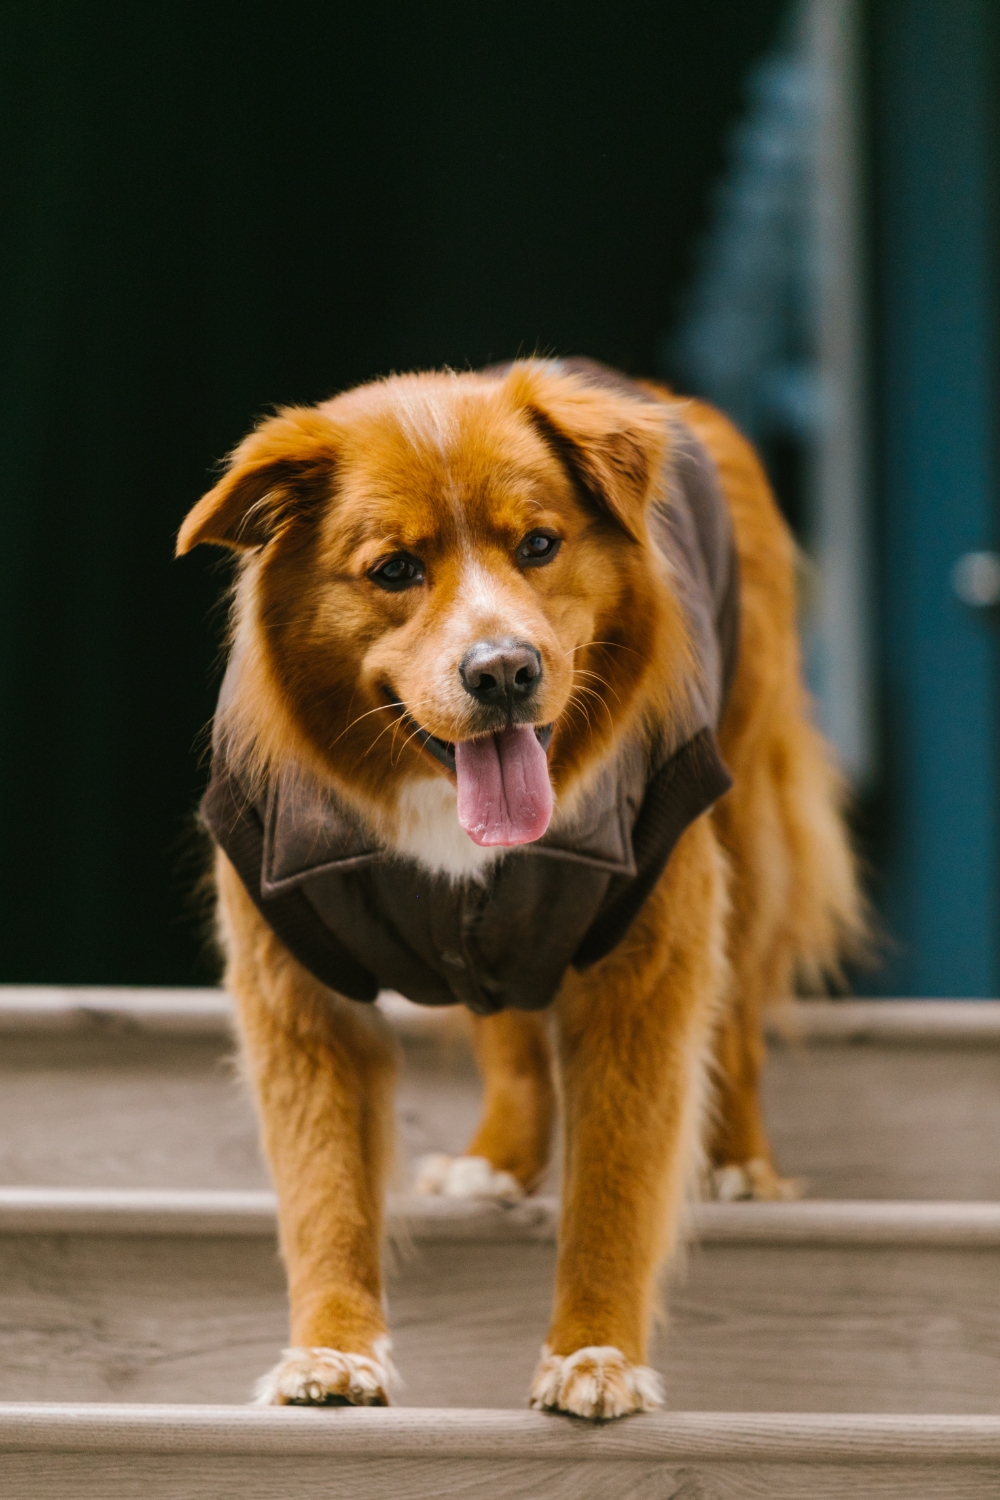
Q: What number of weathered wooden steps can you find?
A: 3